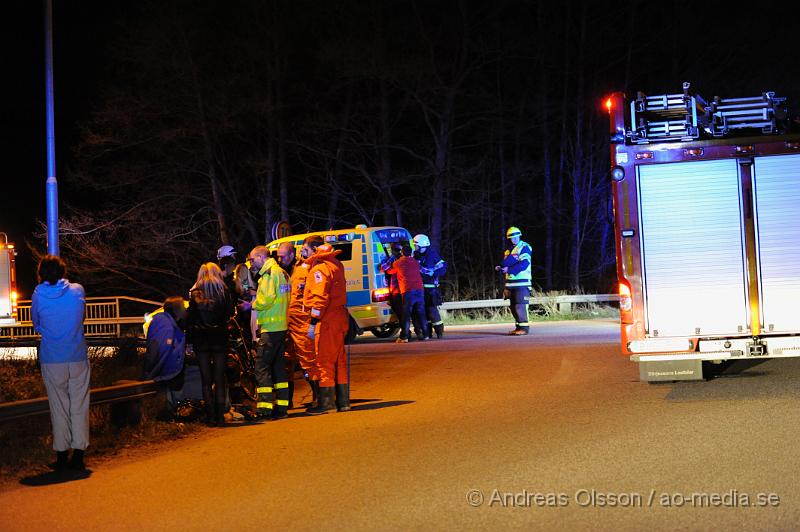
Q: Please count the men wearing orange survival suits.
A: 2